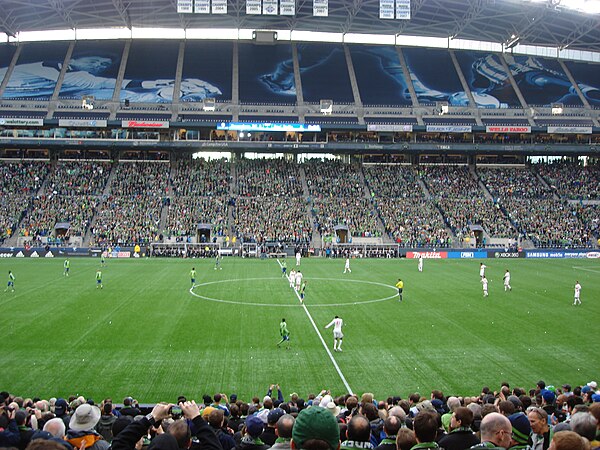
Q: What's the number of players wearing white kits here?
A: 10